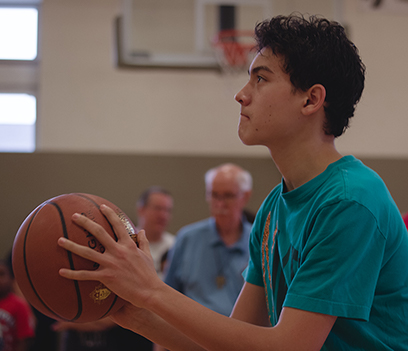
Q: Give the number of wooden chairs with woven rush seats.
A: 0